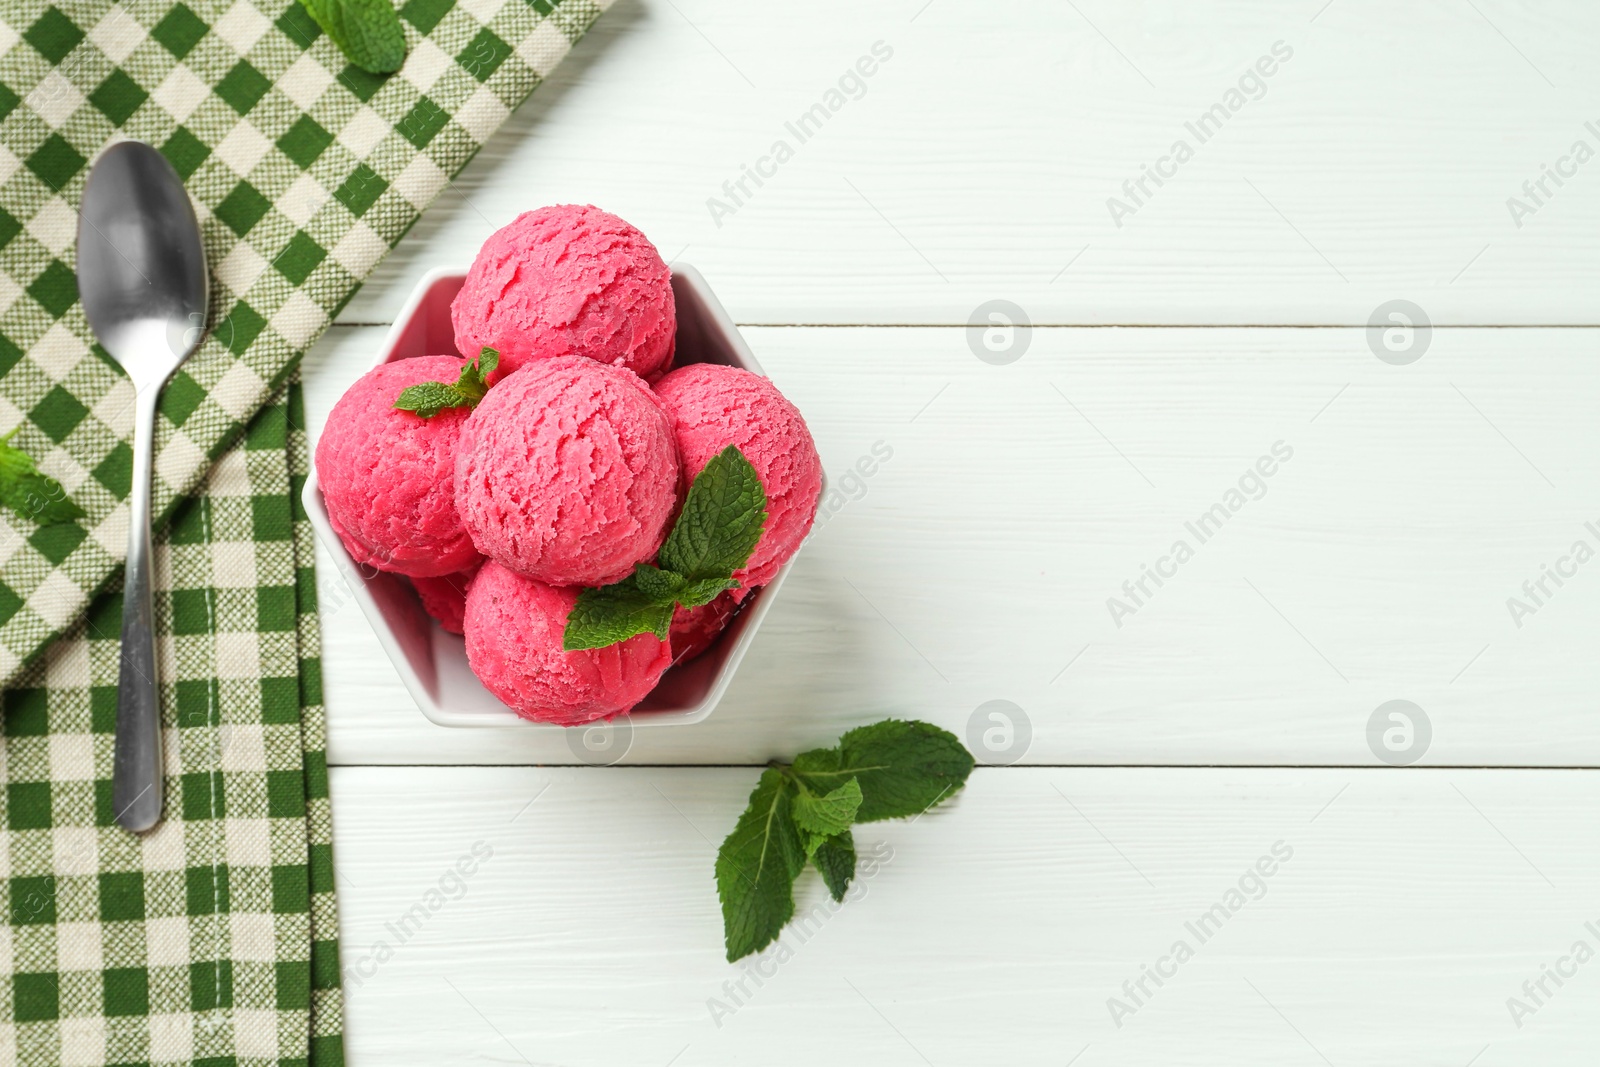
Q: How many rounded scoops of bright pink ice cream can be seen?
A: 5